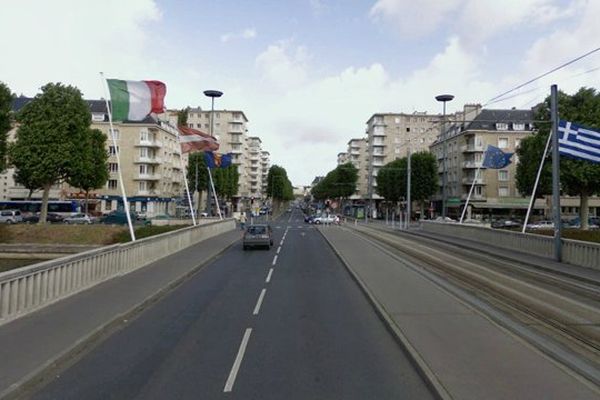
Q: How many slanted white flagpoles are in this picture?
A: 5